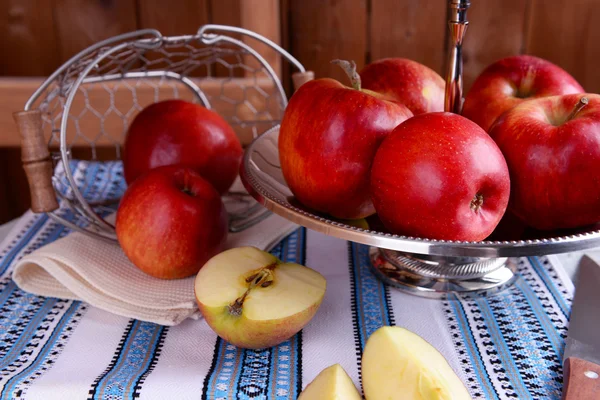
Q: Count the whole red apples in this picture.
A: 7